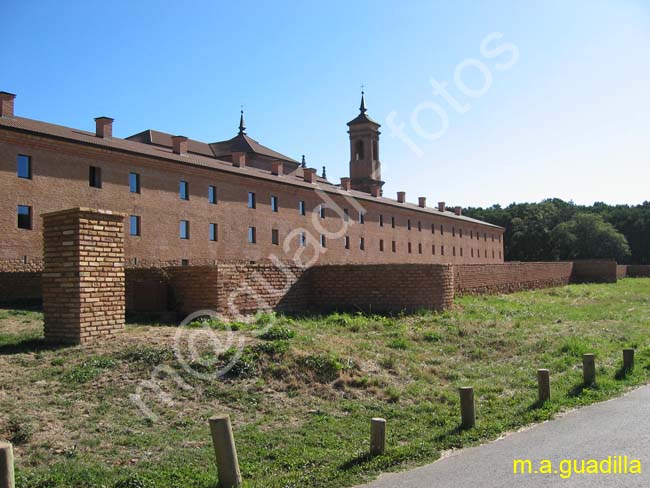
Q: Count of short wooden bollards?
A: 7